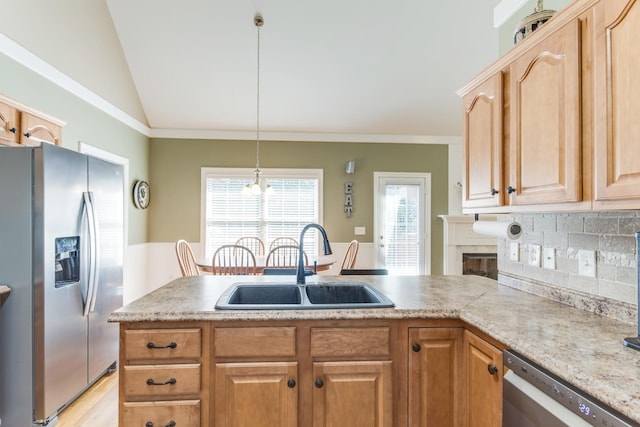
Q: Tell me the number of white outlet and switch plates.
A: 5